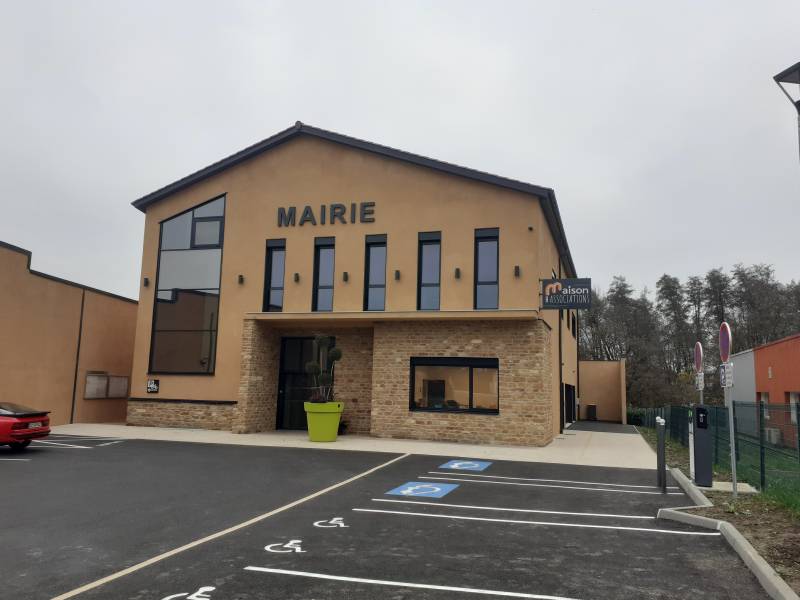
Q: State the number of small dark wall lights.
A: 7